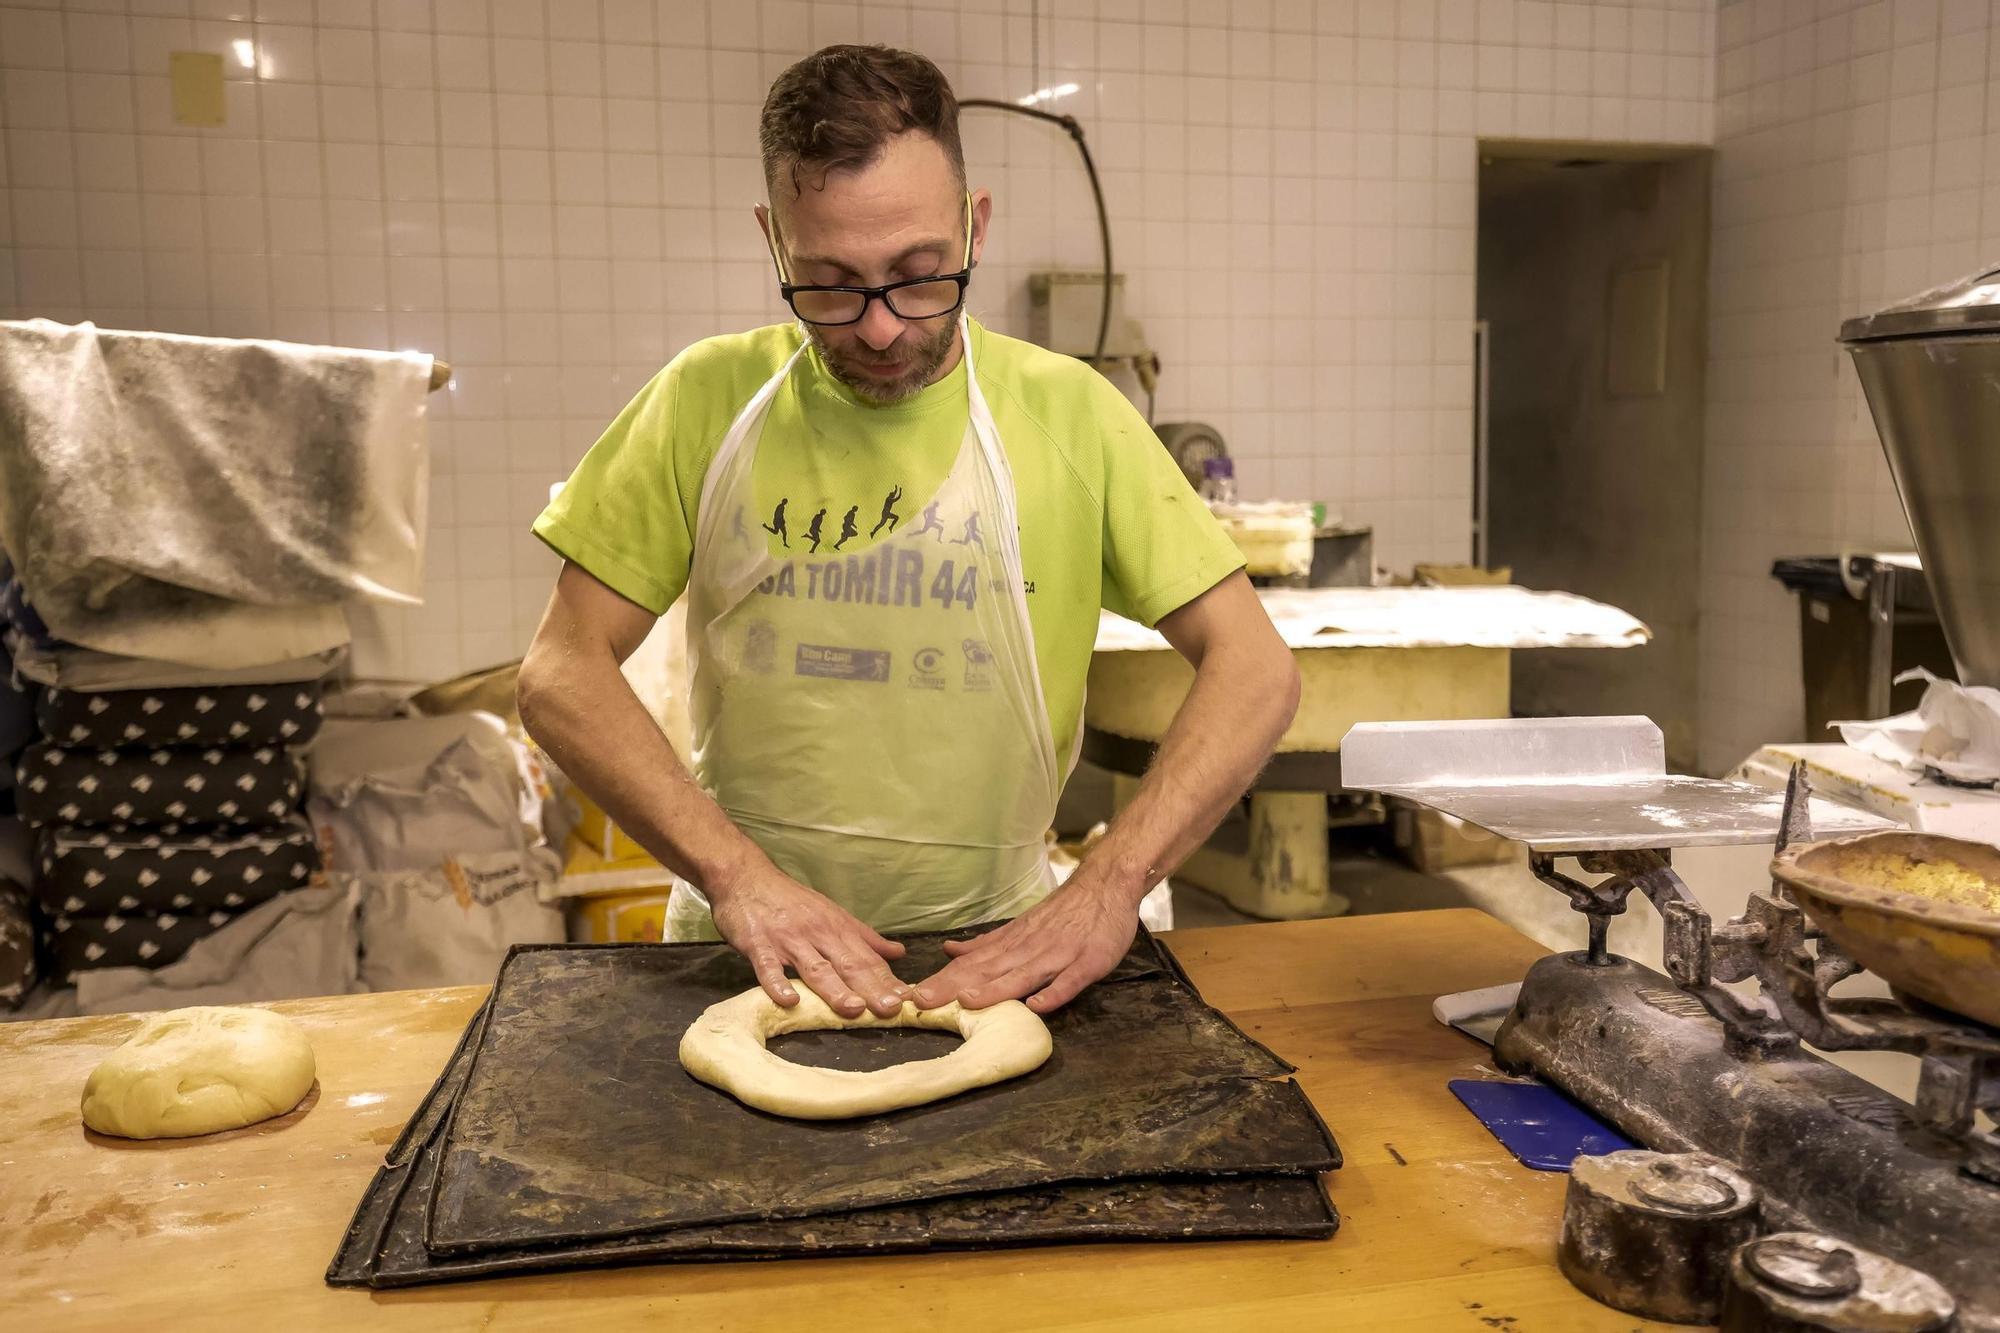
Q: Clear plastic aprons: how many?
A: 1